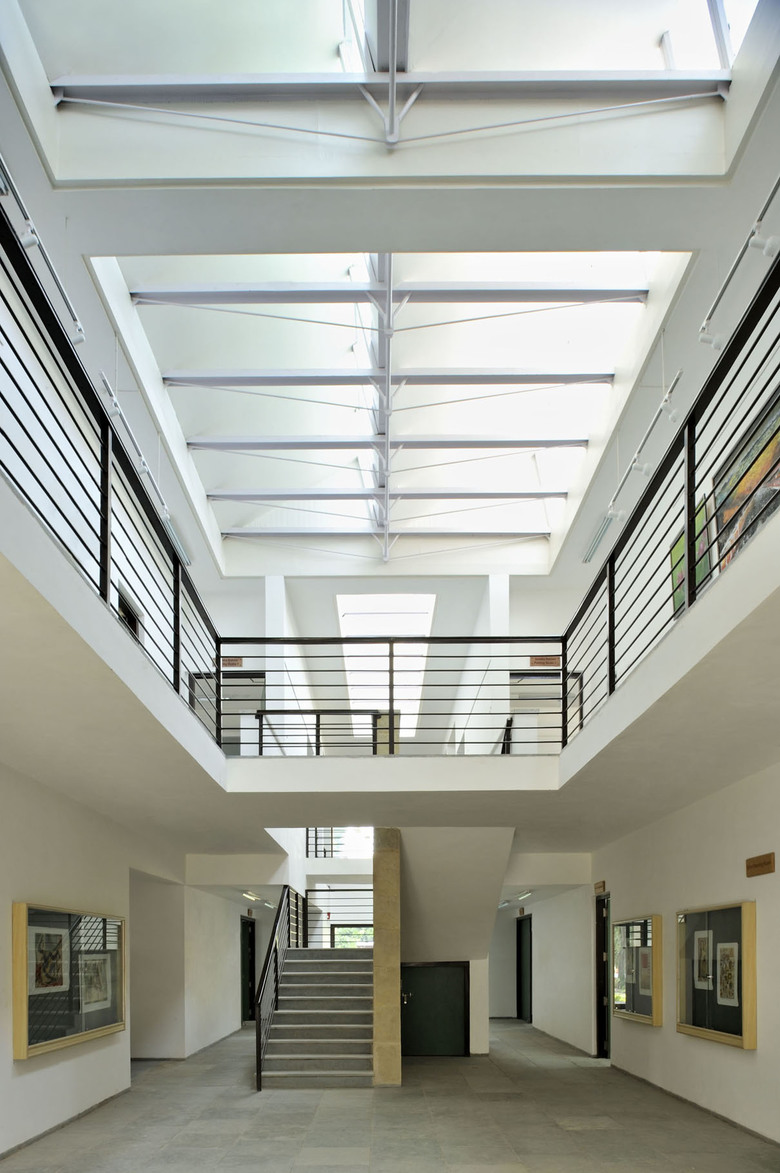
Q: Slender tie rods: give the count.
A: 12